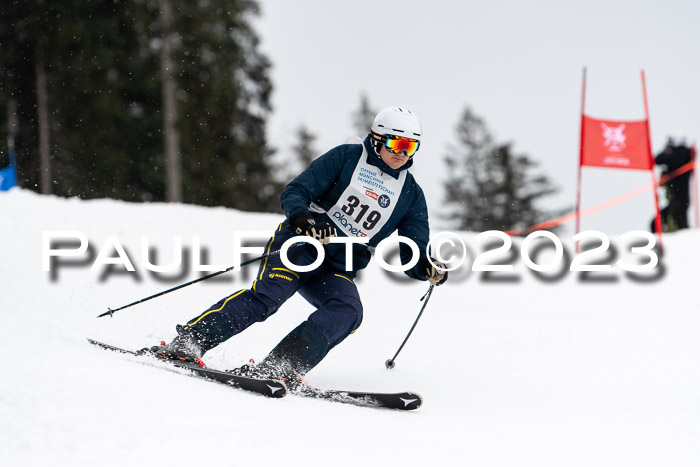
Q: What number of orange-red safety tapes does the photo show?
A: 1